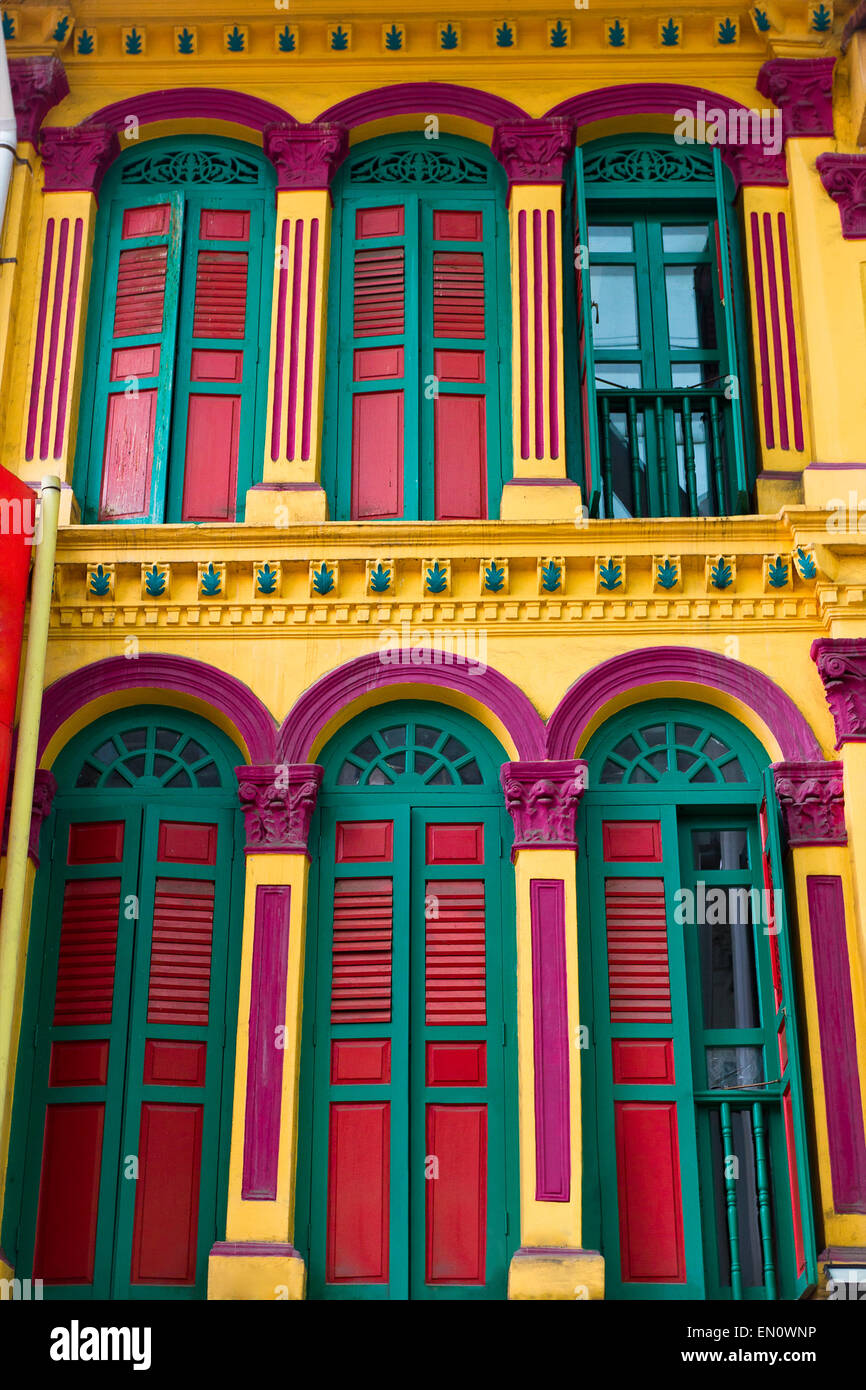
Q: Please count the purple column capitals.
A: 12